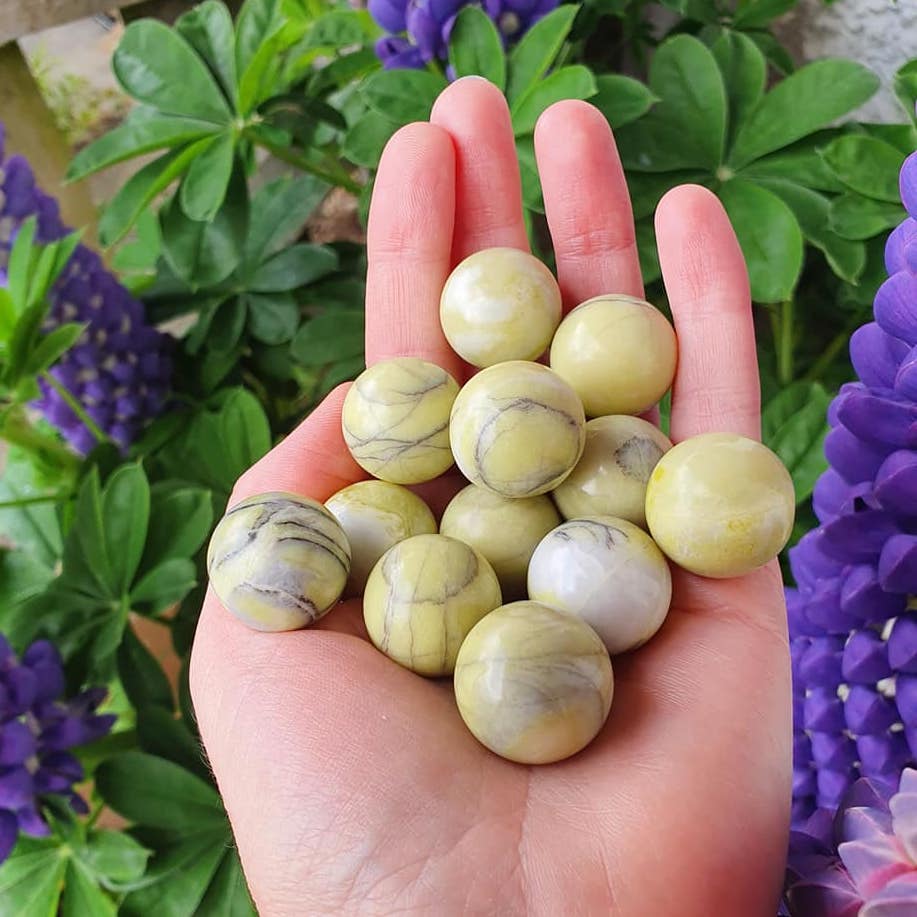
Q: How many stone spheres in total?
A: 12